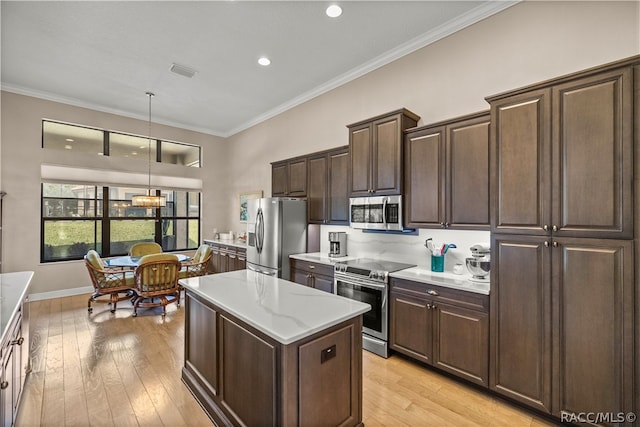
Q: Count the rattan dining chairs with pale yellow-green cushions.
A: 4